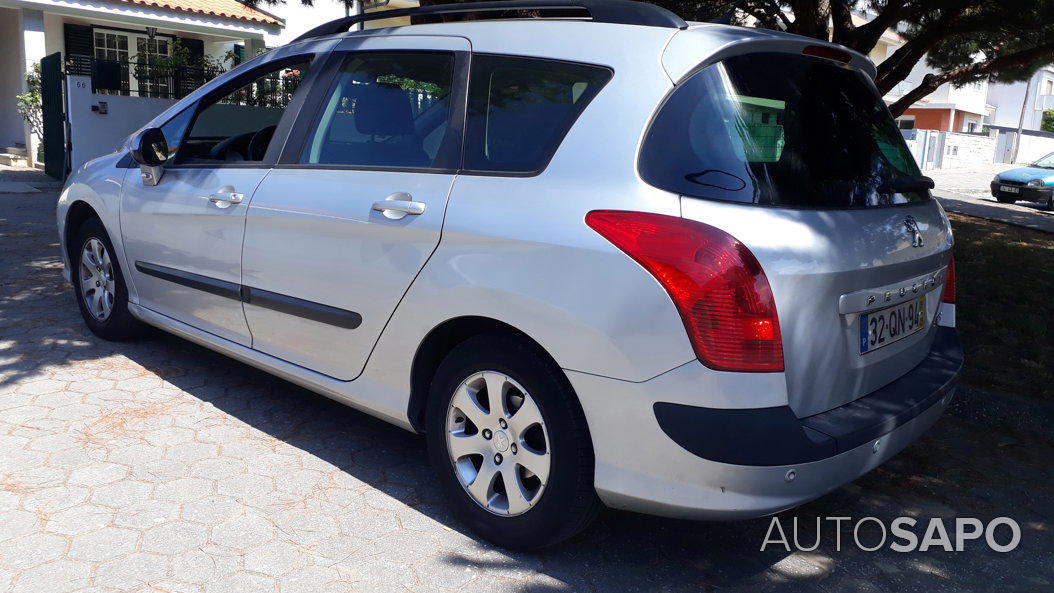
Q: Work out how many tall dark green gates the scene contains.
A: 1